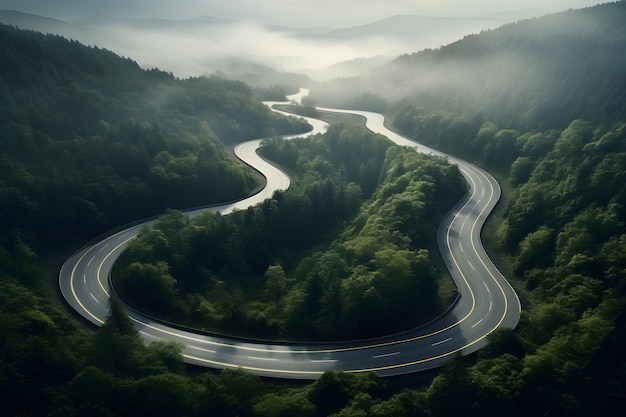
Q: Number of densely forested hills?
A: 2